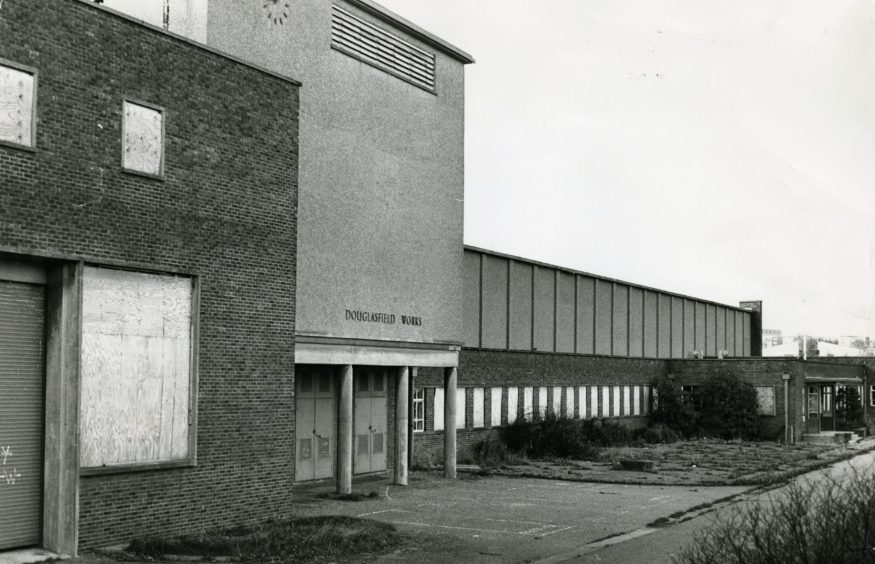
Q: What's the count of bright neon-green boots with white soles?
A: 0